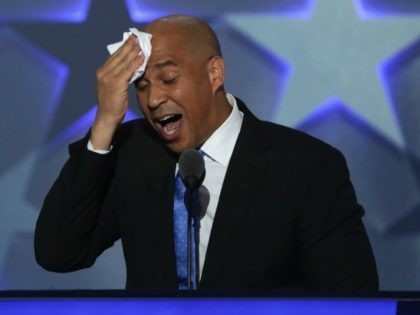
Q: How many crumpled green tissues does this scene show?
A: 0